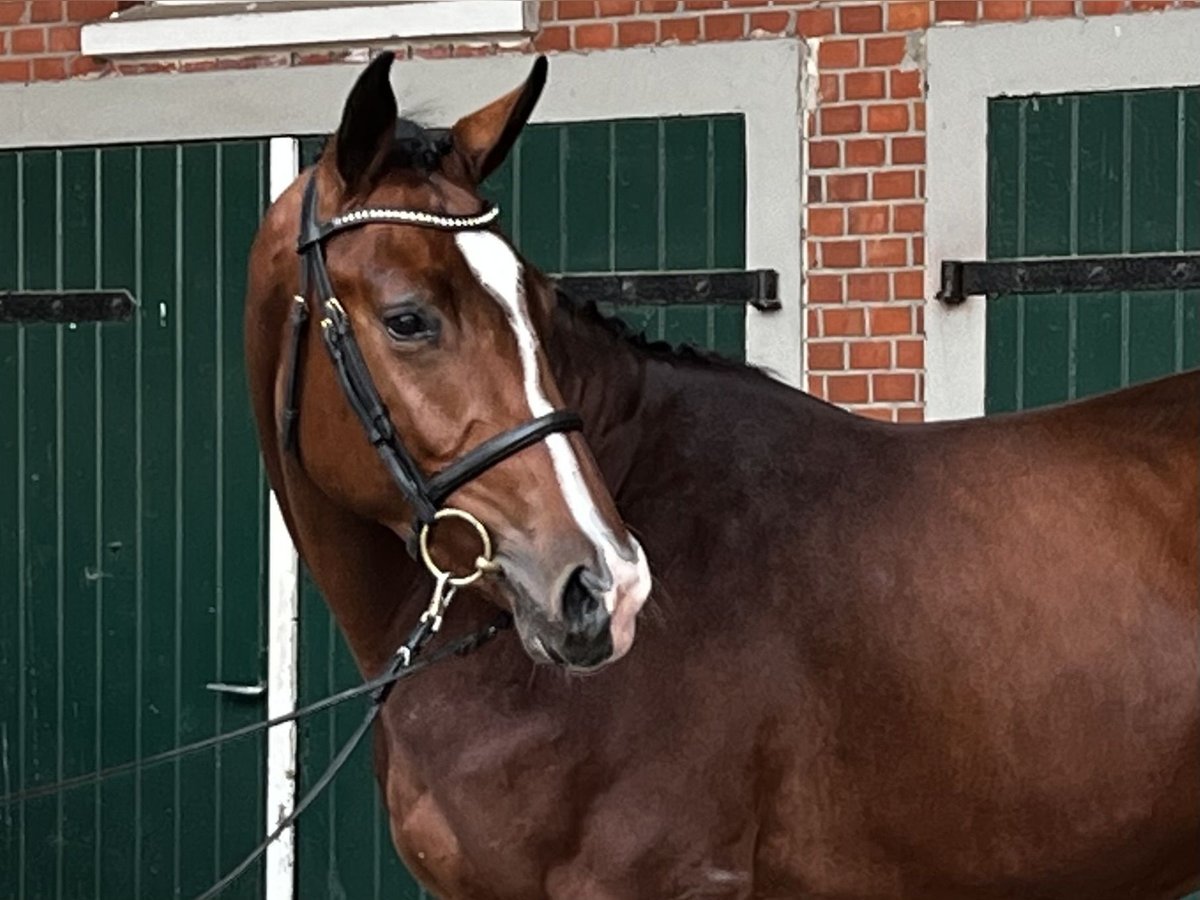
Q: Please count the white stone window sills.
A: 1